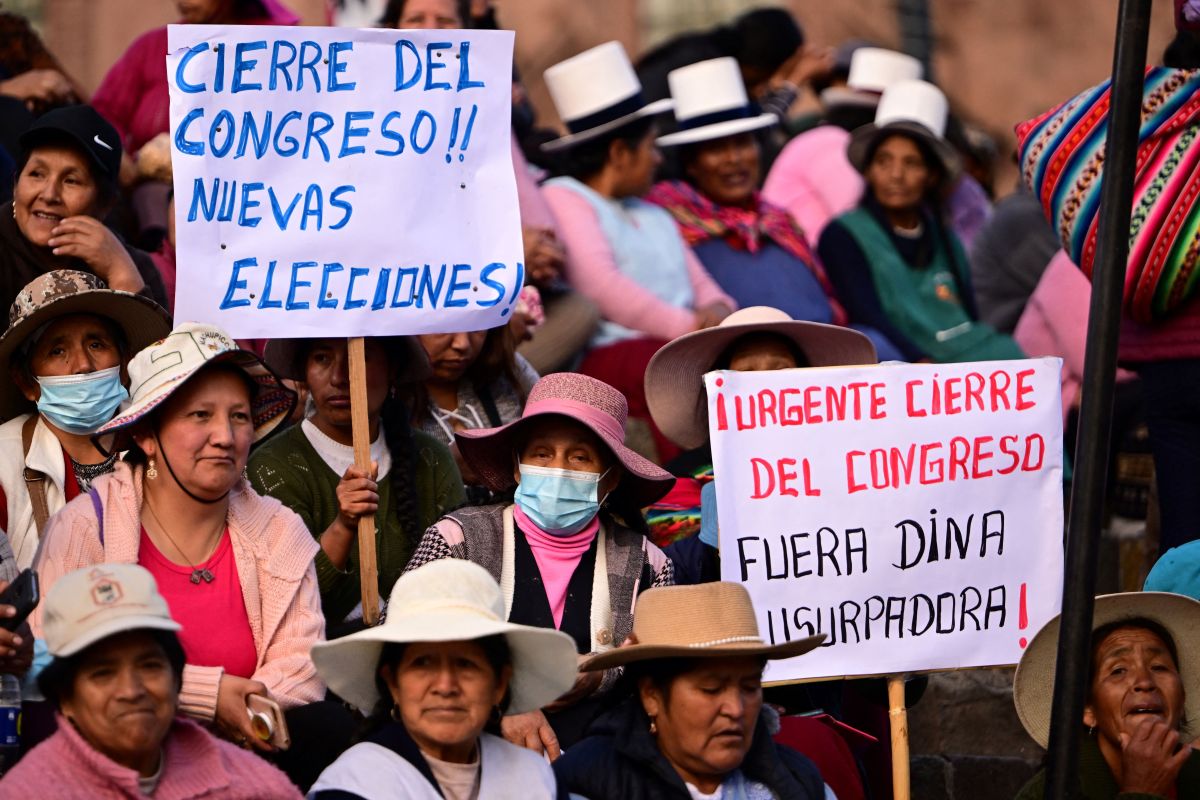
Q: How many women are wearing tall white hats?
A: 4